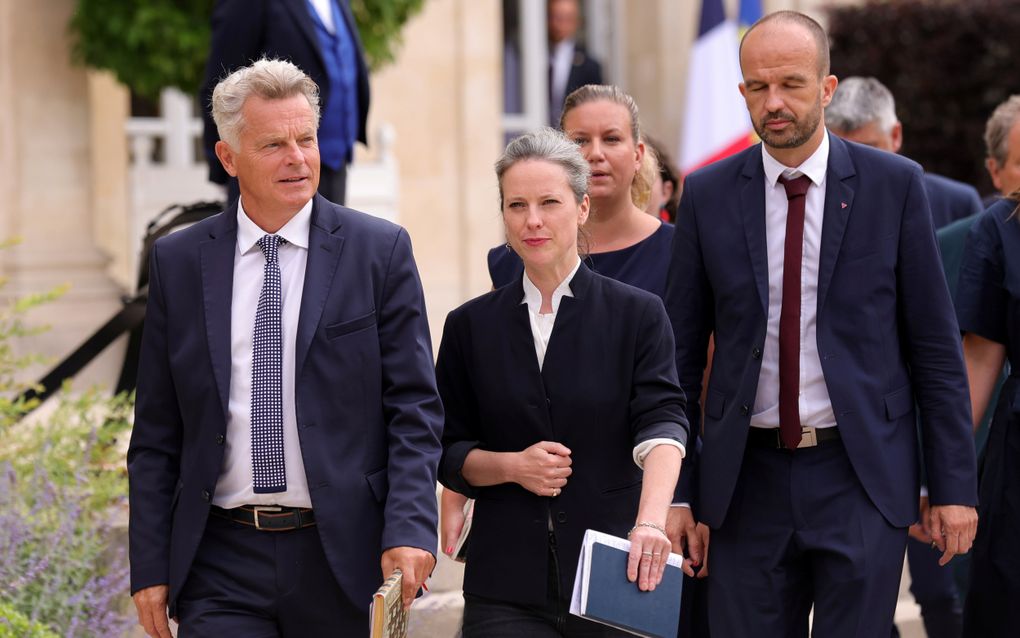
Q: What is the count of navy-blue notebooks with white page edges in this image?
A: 1